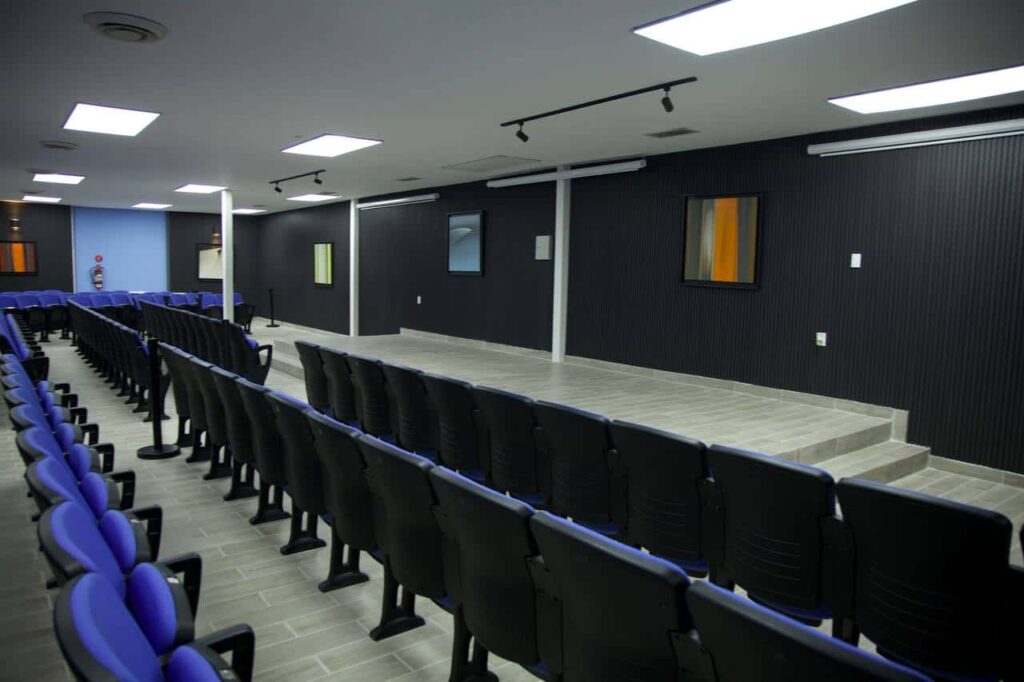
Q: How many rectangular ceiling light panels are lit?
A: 10